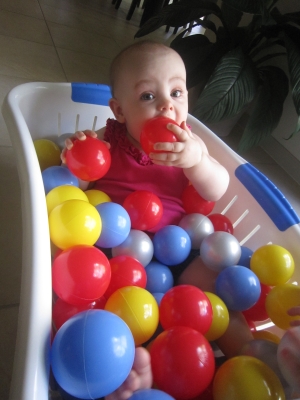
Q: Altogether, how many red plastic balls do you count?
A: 11